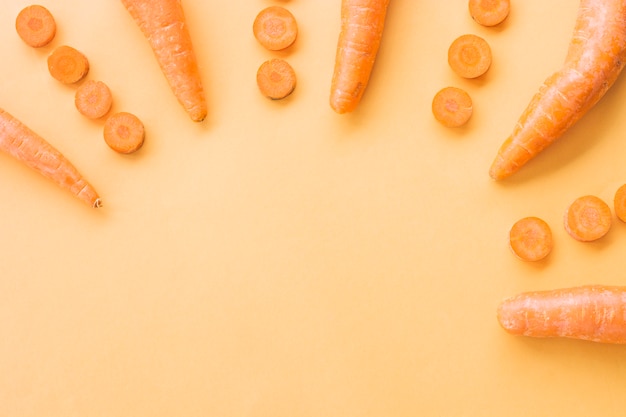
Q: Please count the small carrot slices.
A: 12